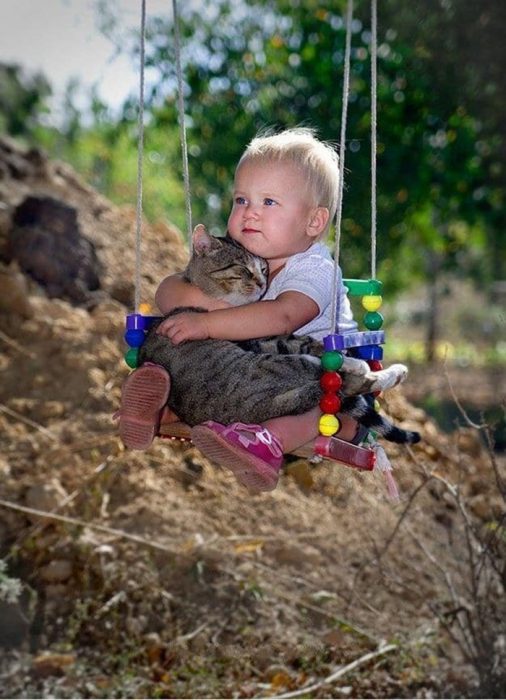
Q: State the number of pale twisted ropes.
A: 4